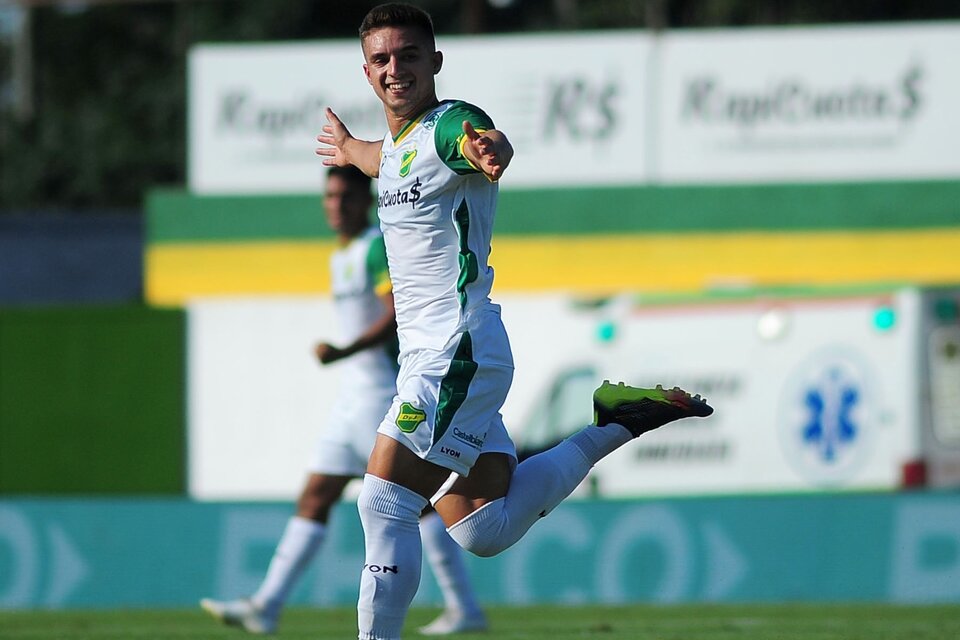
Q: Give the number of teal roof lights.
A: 2